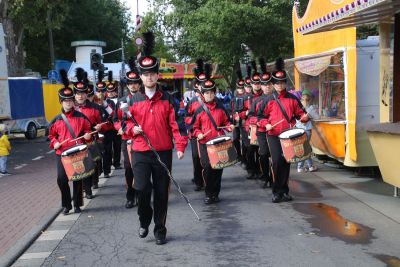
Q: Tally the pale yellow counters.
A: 1